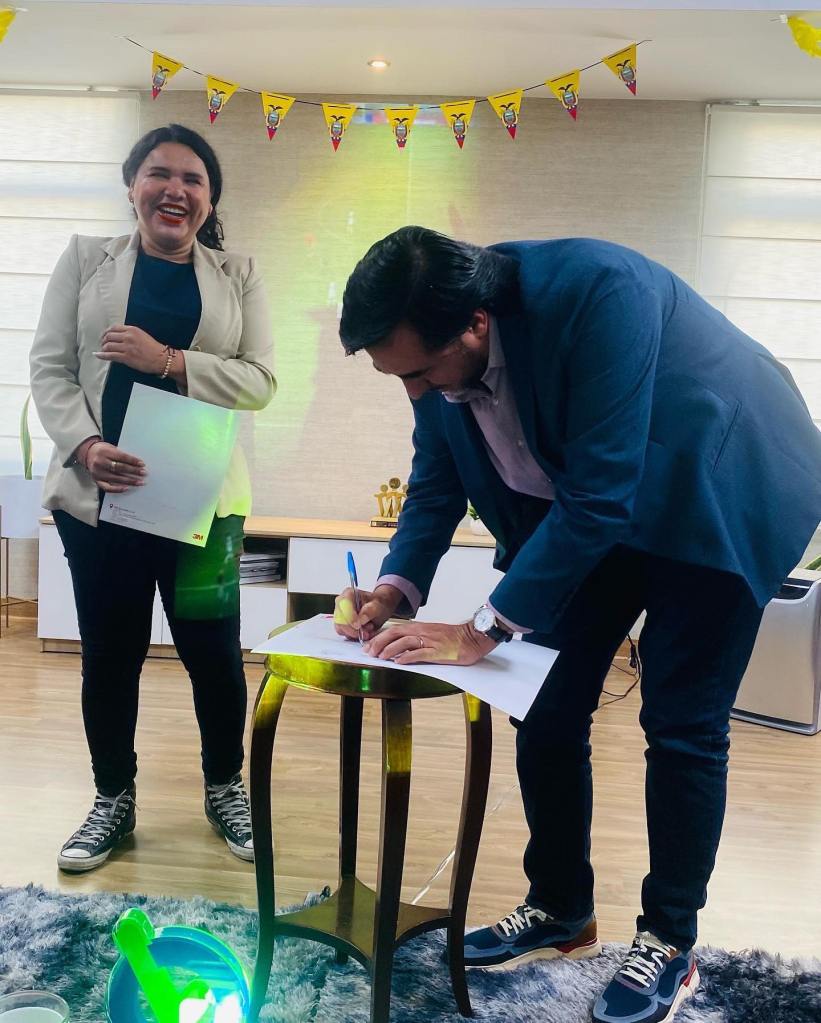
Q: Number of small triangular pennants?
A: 9